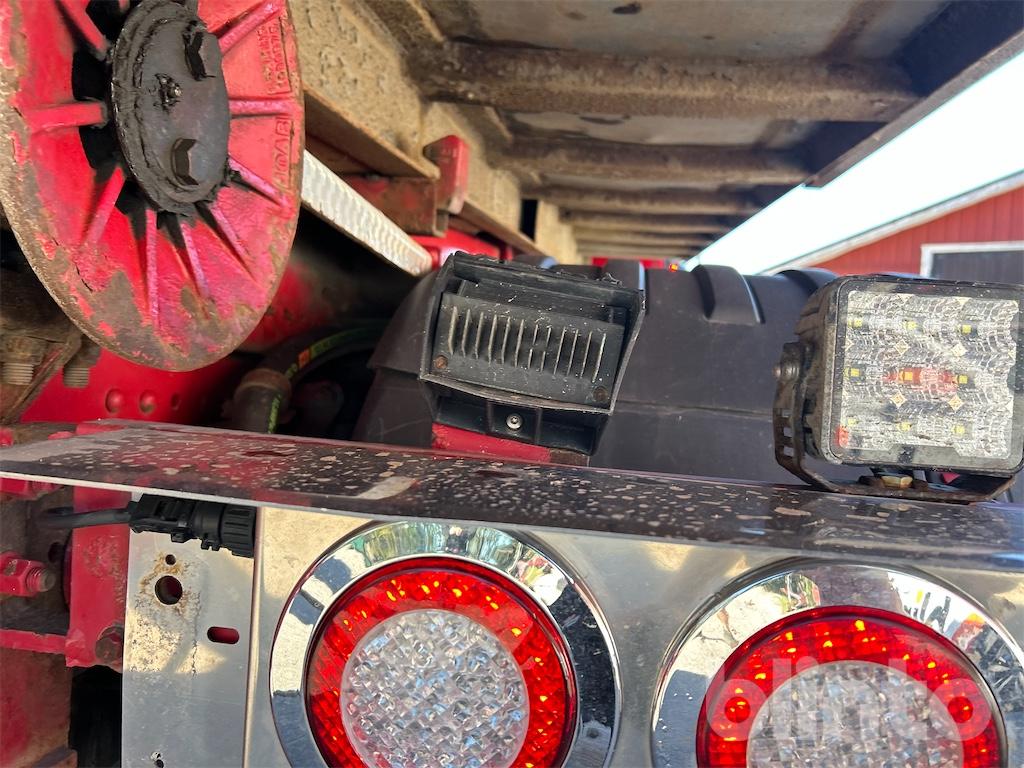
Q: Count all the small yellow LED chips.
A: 9